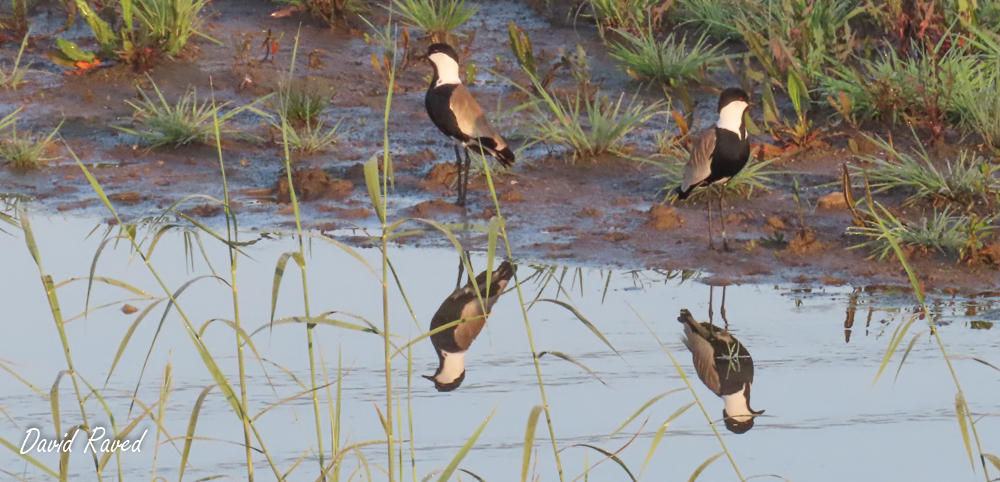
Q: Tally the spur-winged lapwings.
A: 2